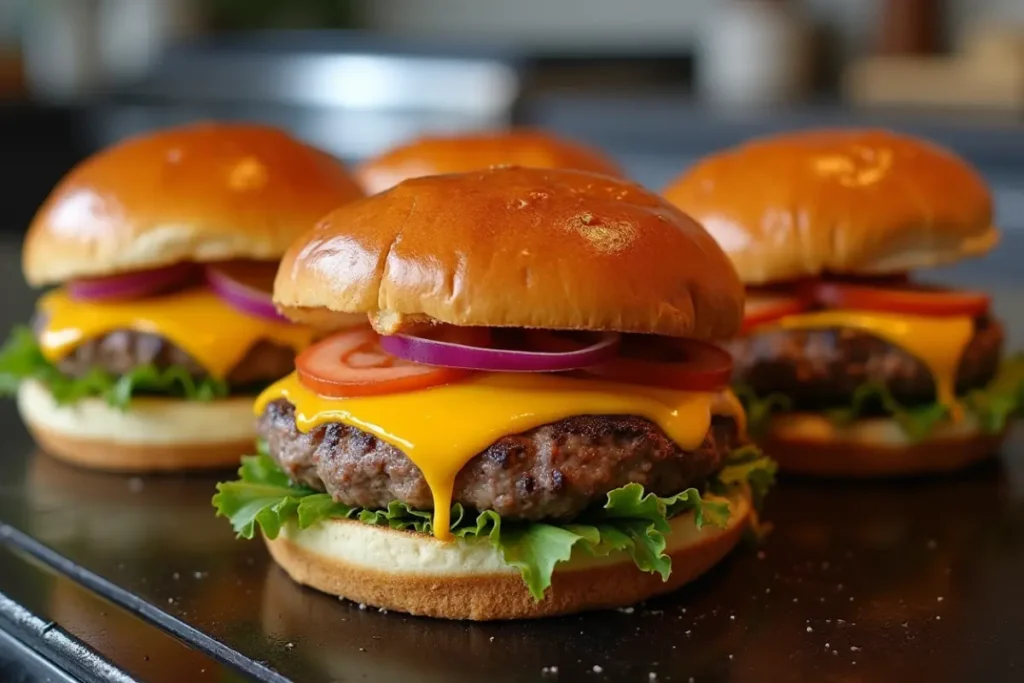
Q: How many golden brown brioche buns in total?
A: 4